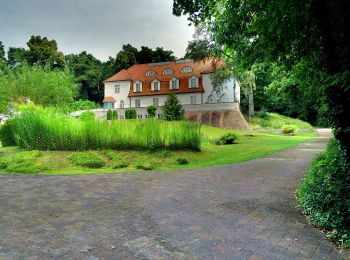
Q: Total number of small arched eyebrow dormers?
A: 3